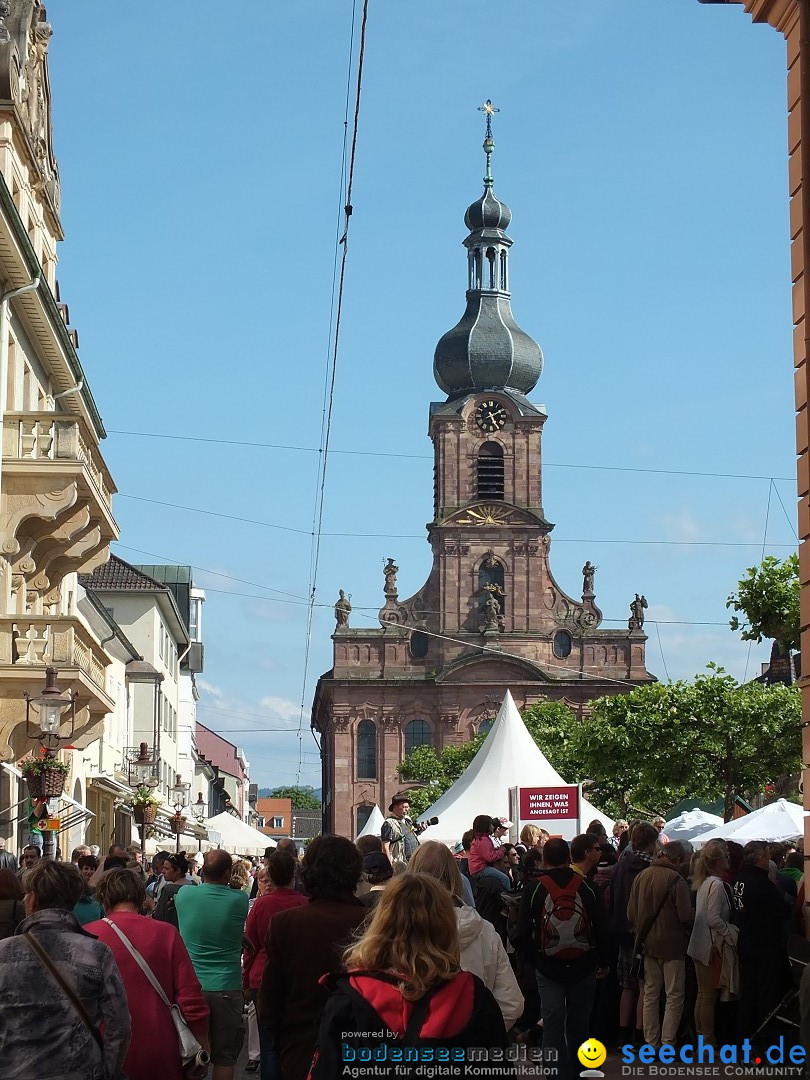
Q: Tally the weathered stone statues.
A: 5